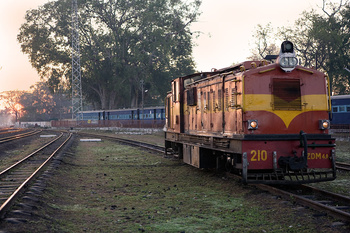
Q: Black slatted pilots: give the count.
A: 1